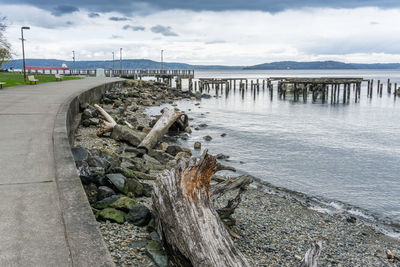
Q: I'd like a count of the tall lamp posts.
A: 5